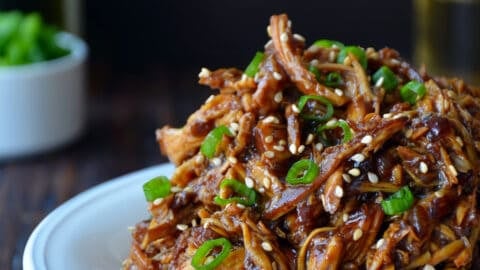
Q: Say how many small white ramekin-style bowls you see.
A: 1